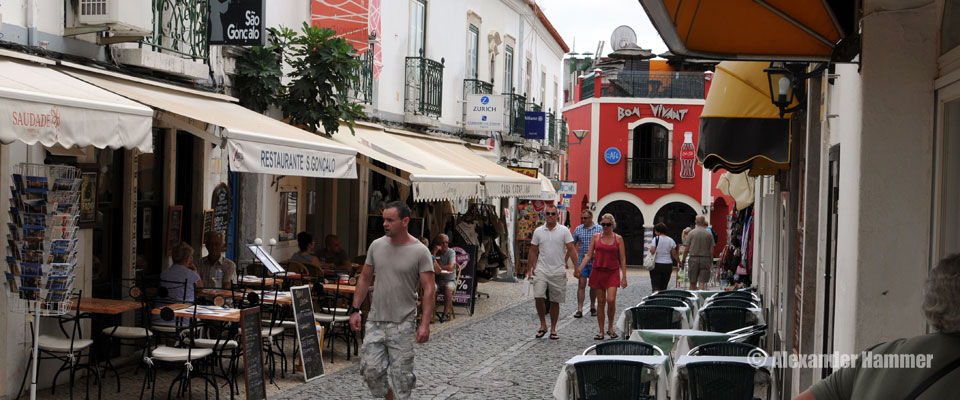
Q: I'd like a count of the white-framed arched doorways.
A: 2